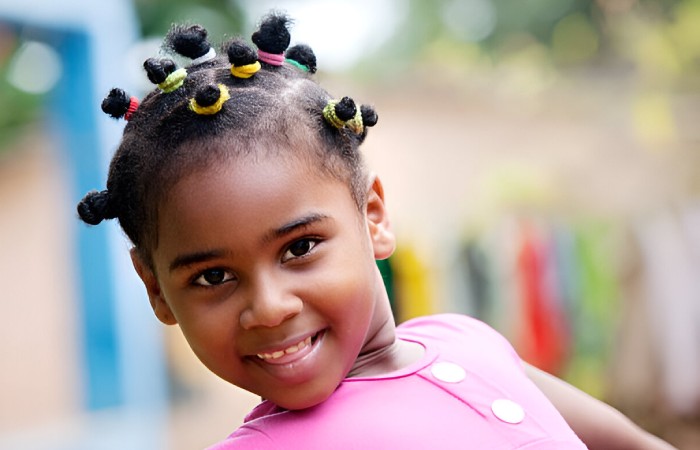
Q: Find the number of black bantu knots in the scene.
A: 10